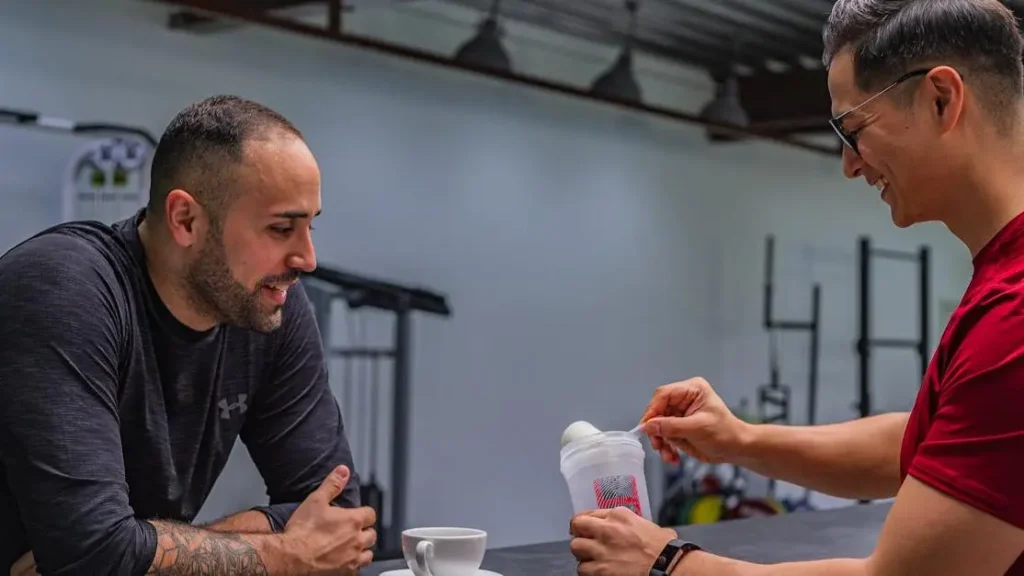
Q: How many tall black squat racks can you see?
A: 2